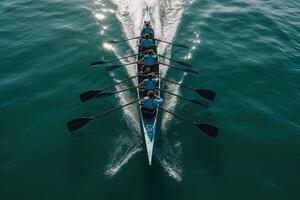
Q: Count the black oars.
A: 12